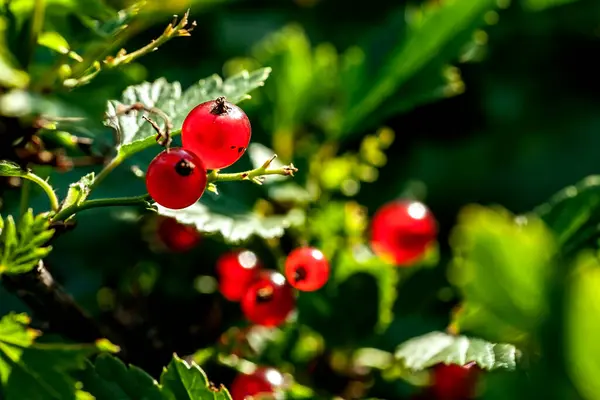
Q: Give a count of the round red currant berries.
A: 9